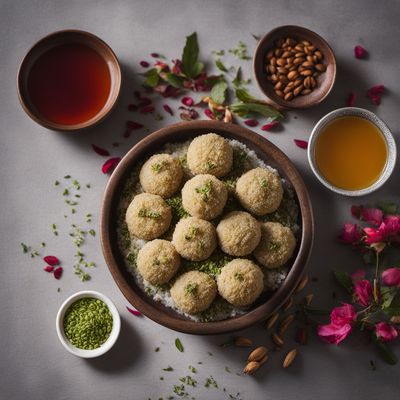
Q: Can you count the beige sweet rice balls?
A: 11